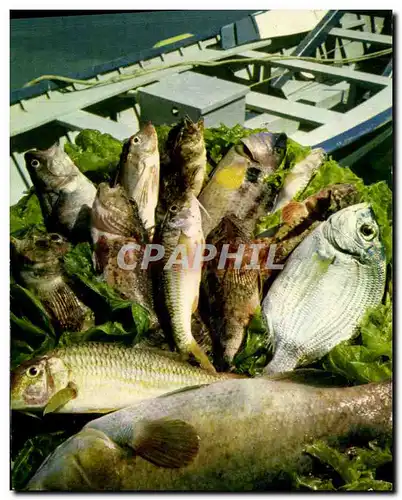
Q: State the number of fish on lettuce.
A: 13